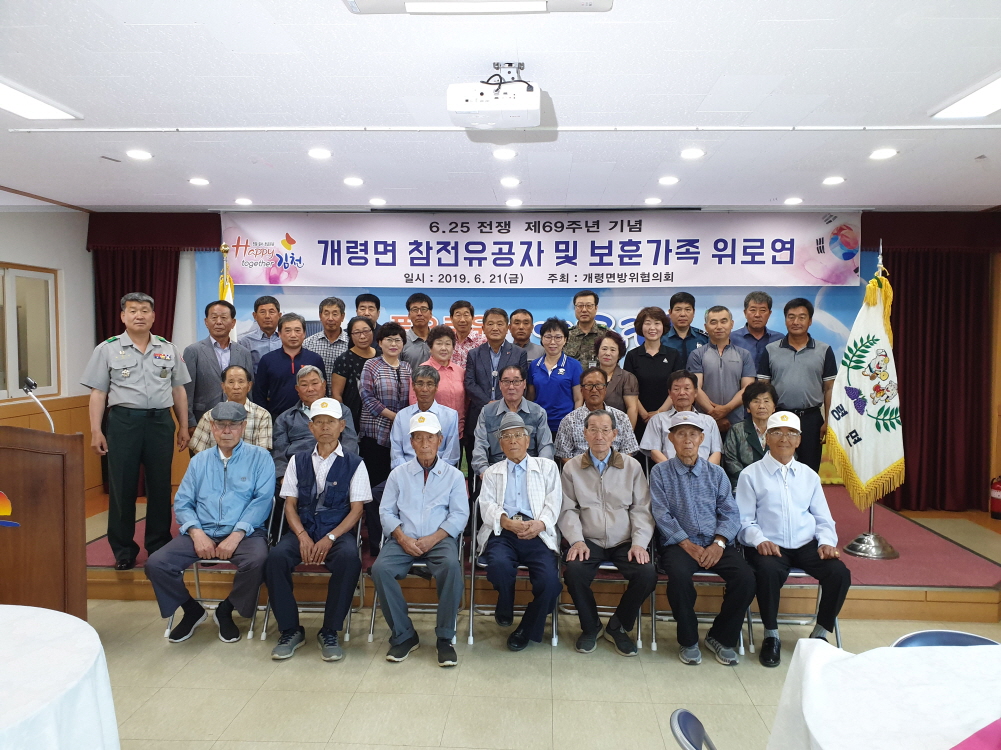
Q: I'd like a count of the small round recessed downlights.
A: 15